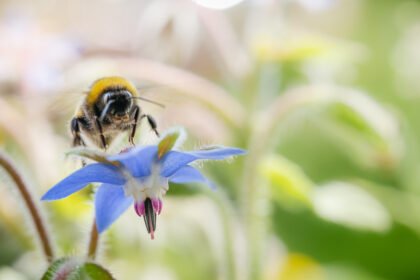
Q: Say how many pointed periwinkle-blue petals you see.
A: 5